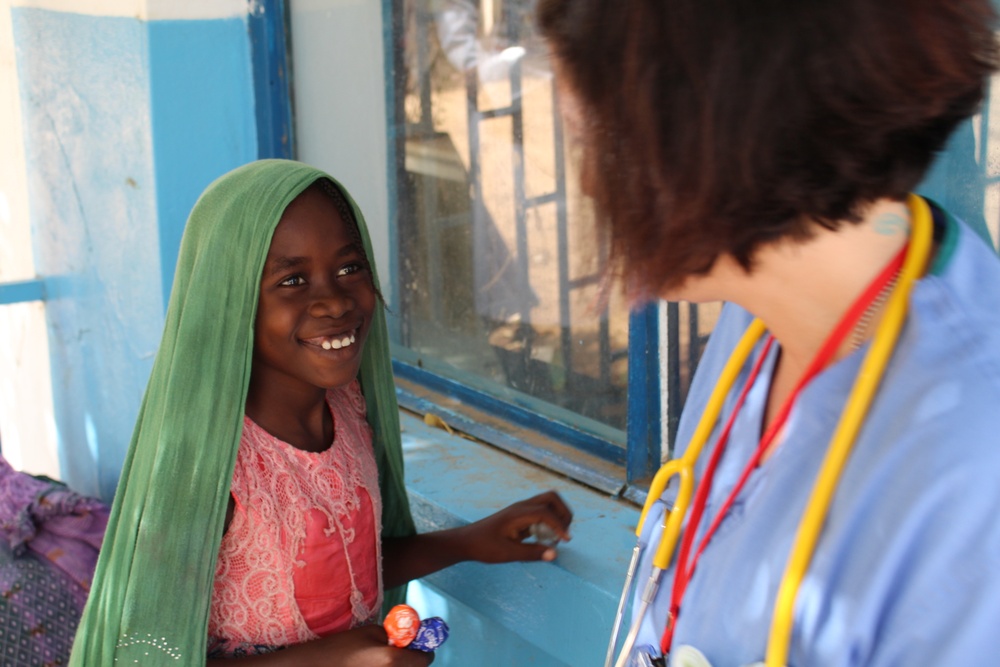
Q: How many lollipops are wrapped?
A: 2